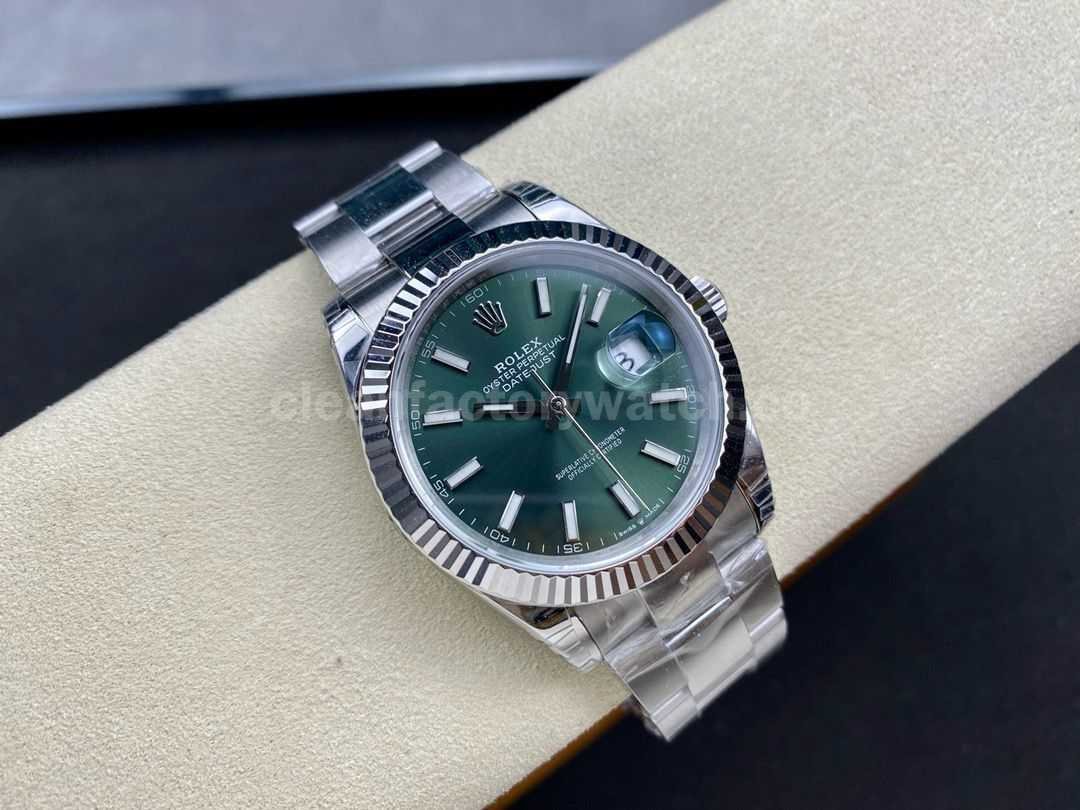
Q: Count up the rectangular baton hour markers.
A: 10